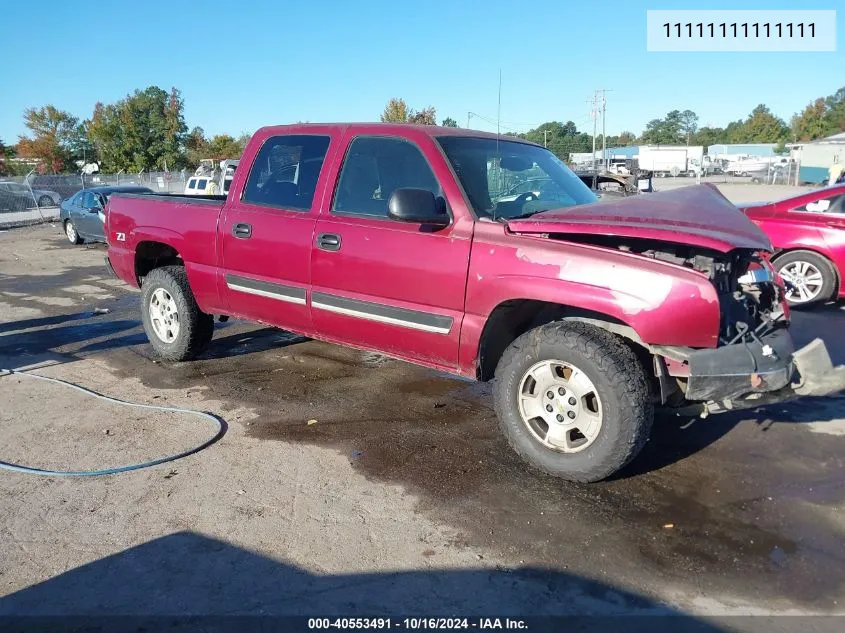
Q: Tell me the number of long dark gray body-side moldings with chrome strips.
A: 2